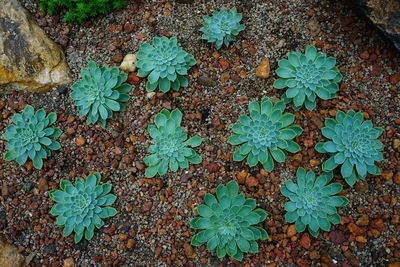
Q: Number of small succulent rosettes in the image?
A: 11